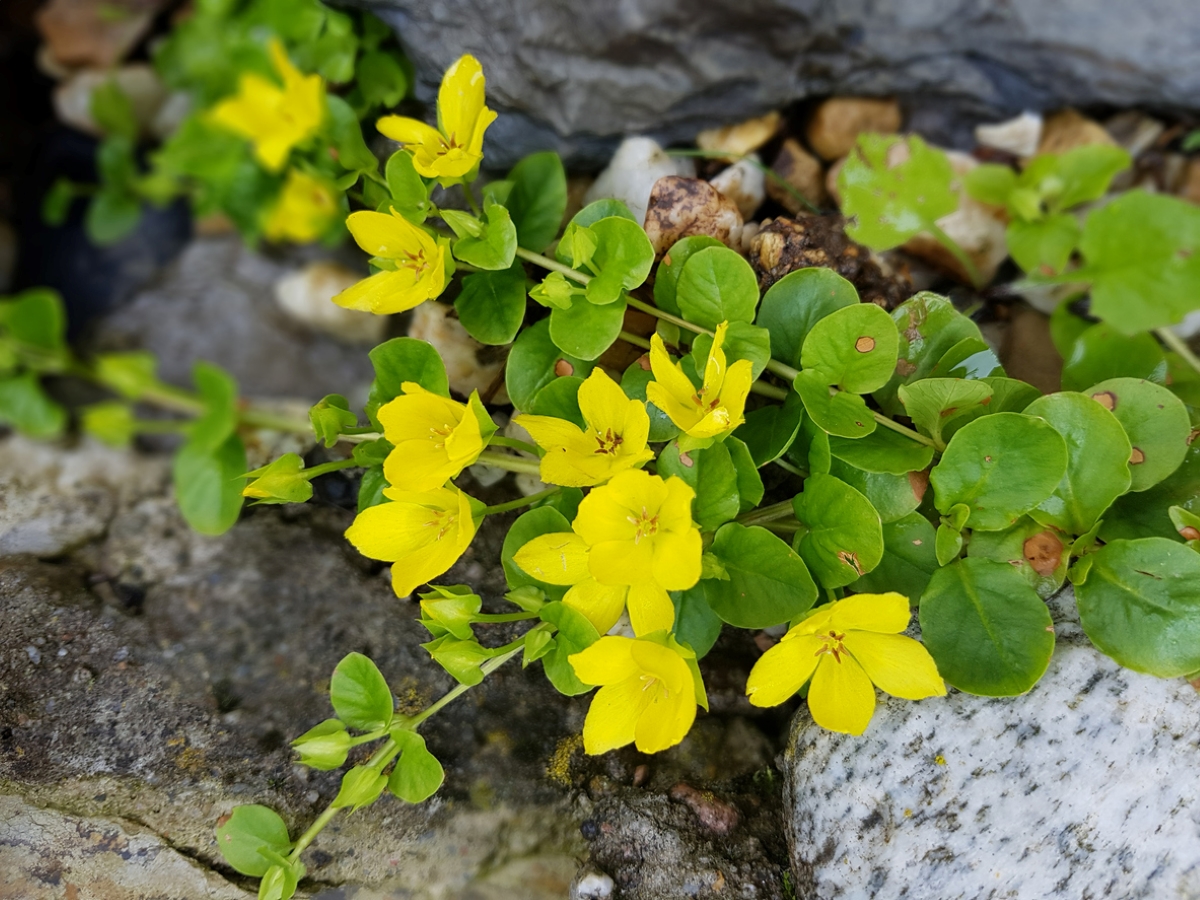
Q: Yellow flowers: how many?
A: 12